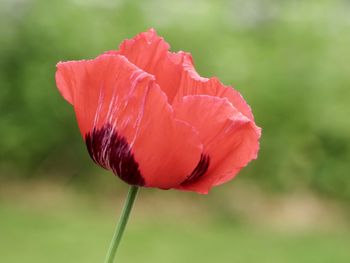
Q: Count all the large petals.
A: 4